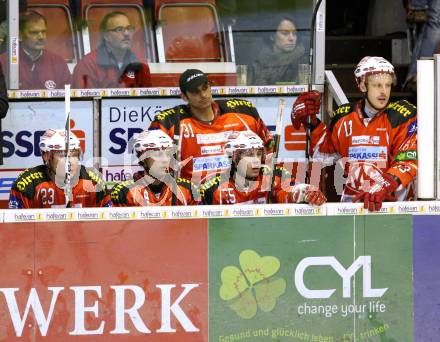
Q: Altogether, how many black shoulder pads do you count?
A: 10